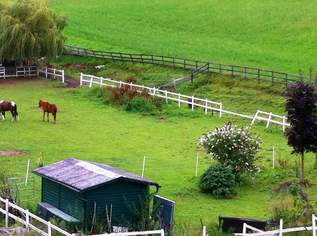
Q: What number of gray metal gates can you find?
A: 1